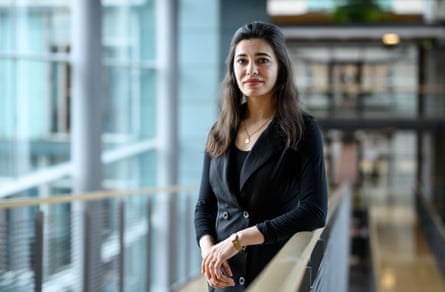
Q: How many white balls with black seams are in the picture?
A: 0